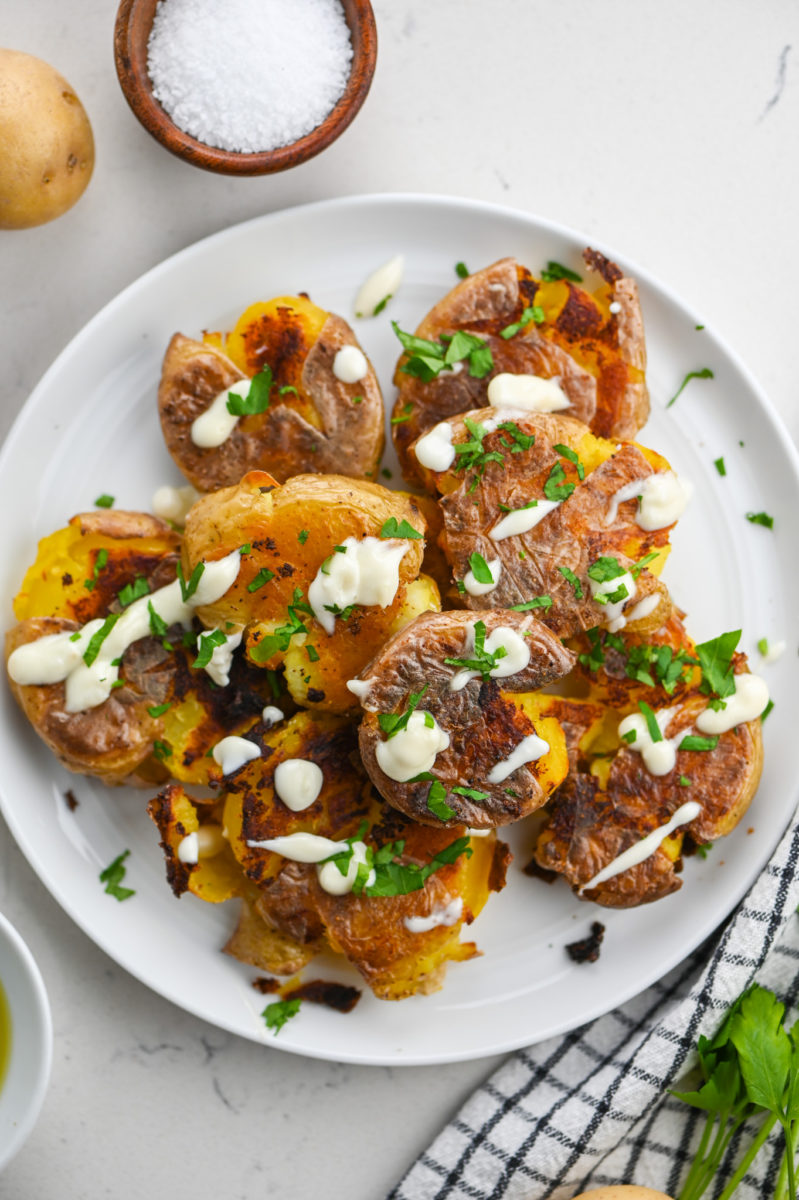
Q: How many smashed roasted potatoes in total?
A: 8